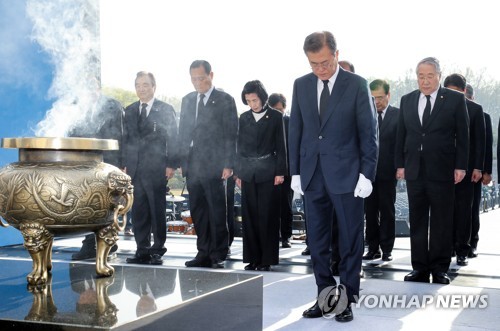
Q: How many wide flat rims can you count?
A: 1